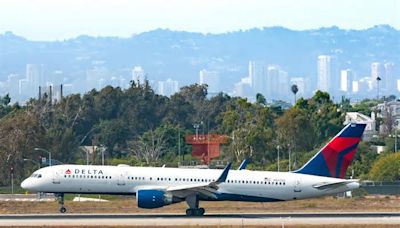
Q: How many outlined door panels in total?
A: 3